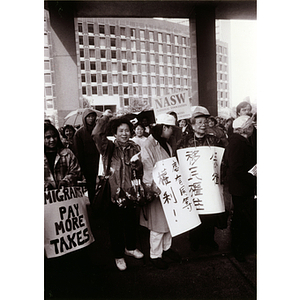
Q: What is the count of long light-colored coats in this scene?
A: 1